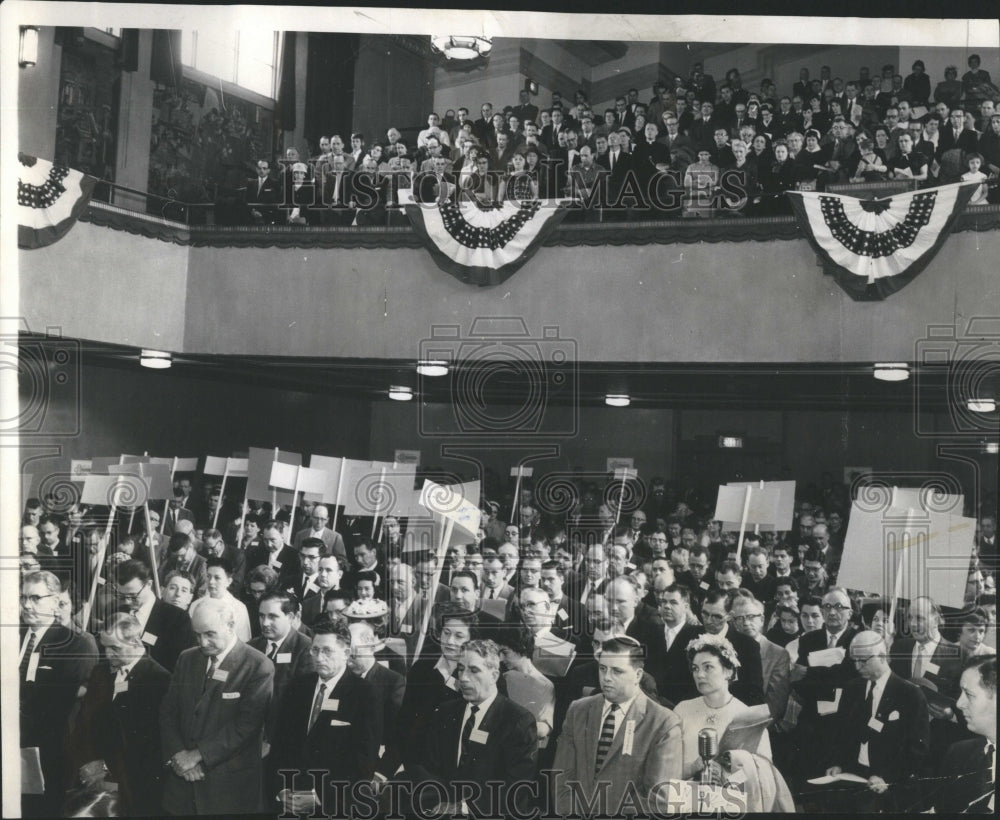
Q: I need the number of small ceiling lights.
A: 6